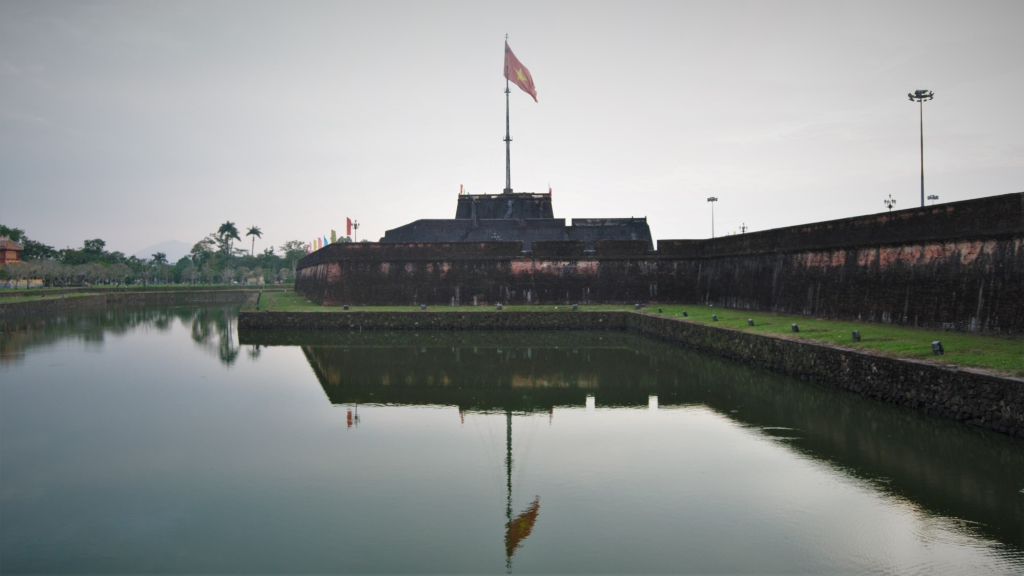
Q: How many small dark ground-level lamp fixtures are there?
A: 12